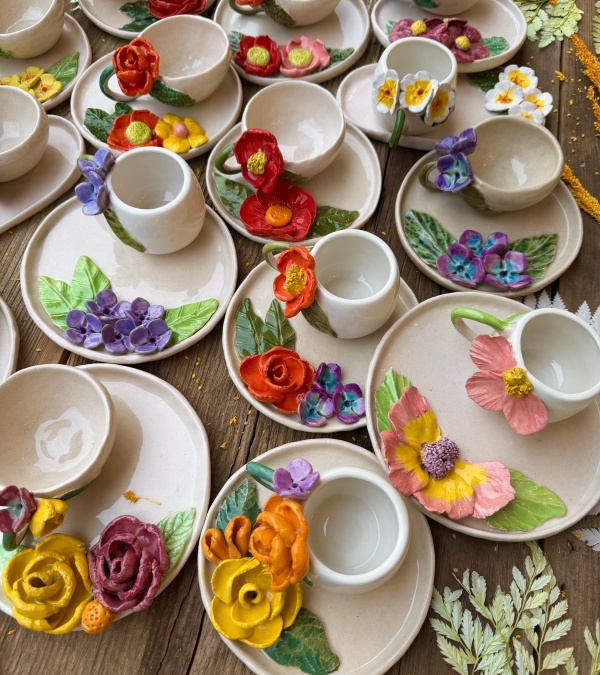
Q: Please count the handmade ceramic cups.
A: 13